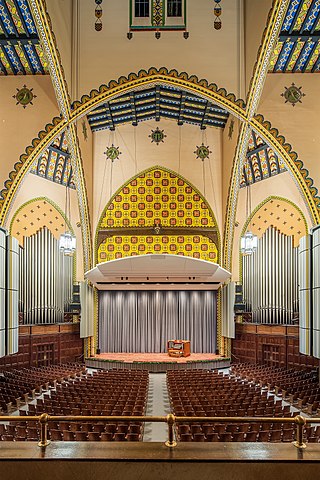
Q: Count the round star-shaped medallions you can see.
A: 5